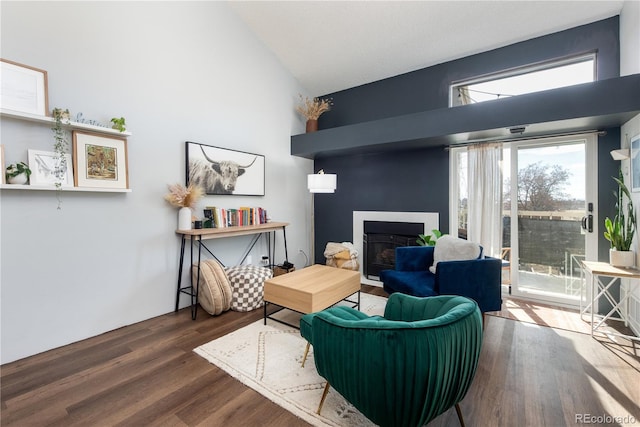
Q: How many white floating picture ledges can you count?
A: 2